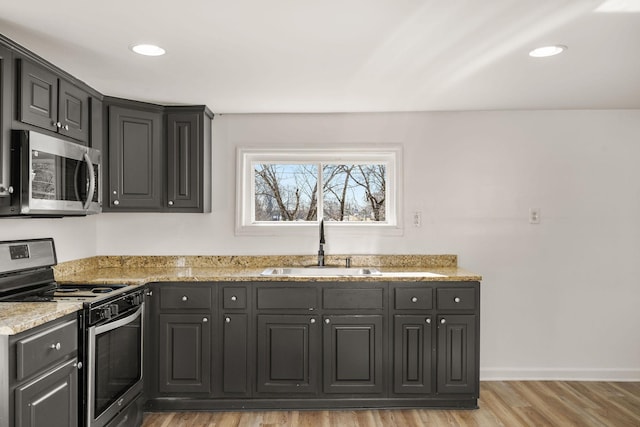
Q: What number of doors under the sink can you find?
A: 2